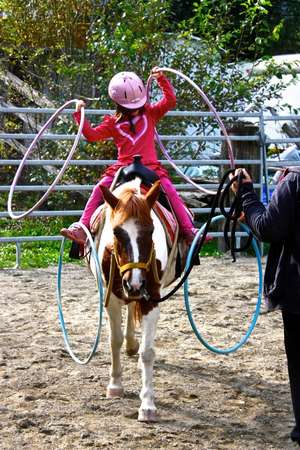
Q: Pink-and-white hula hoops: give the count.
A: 2